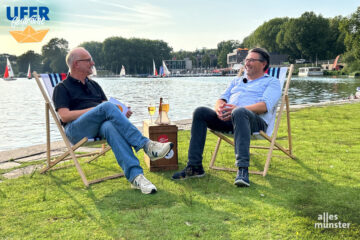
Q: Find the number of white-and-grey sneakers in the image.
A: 2